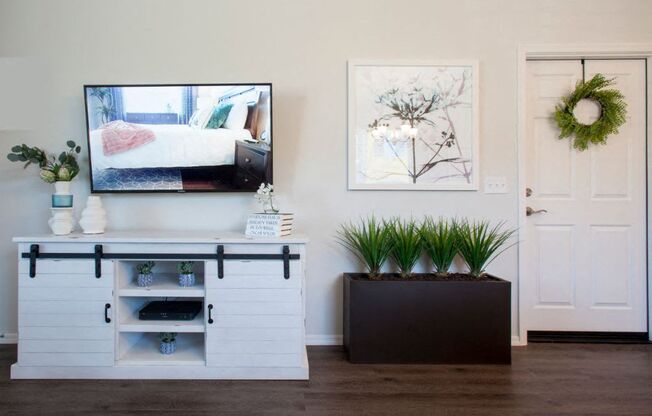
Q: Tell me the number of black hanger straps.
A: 4